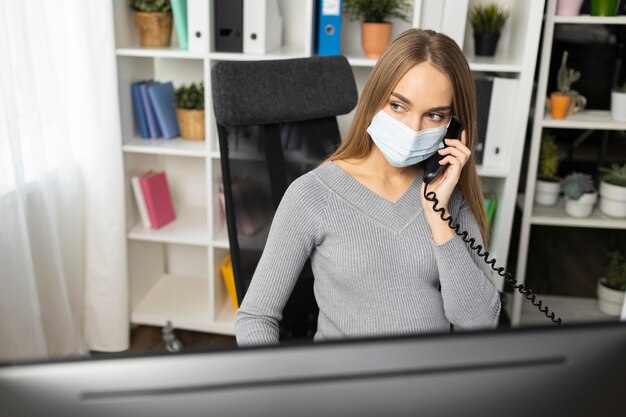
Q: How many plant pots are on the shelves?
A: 12